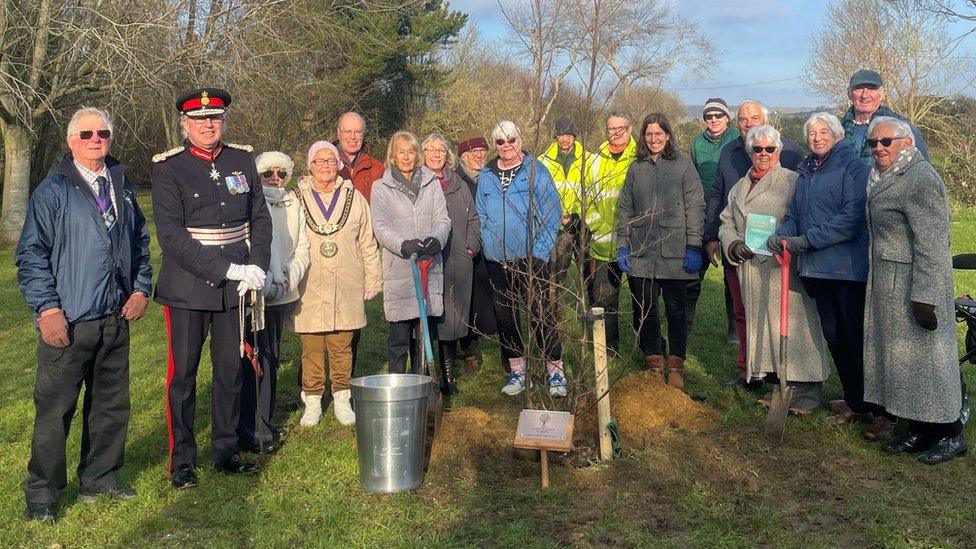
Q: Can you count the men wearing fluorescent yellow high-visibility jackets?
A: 2